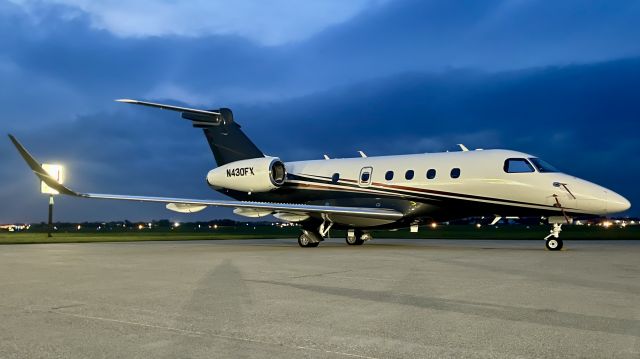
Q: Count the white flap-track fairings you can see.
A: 3